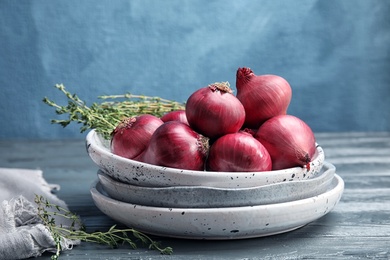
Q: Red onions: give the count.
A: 7